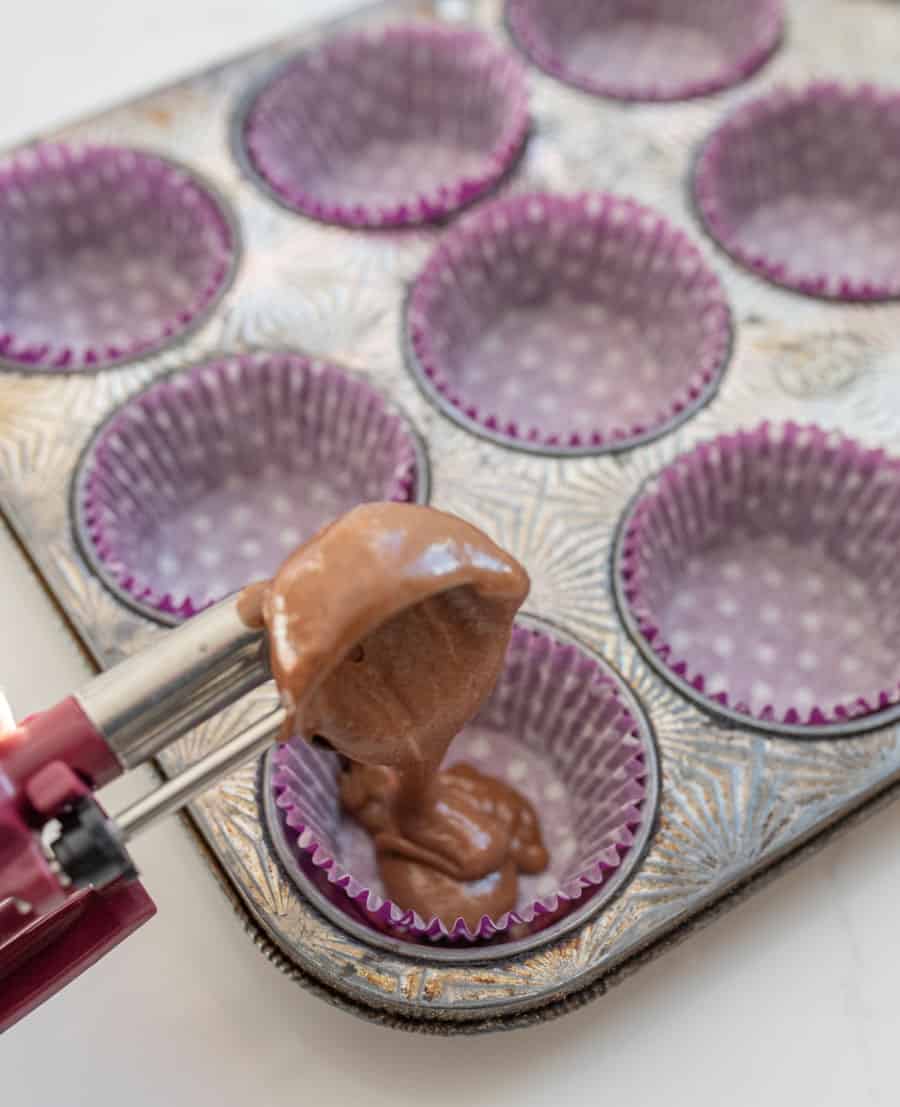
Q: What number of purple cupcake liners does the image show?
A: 8